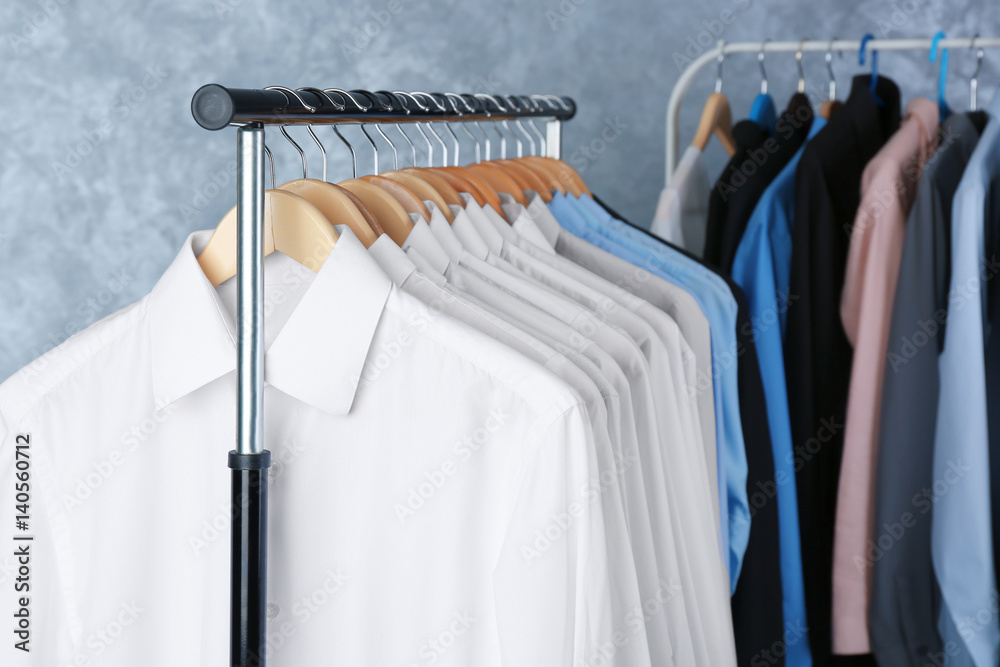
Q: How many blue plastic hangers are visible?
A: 2